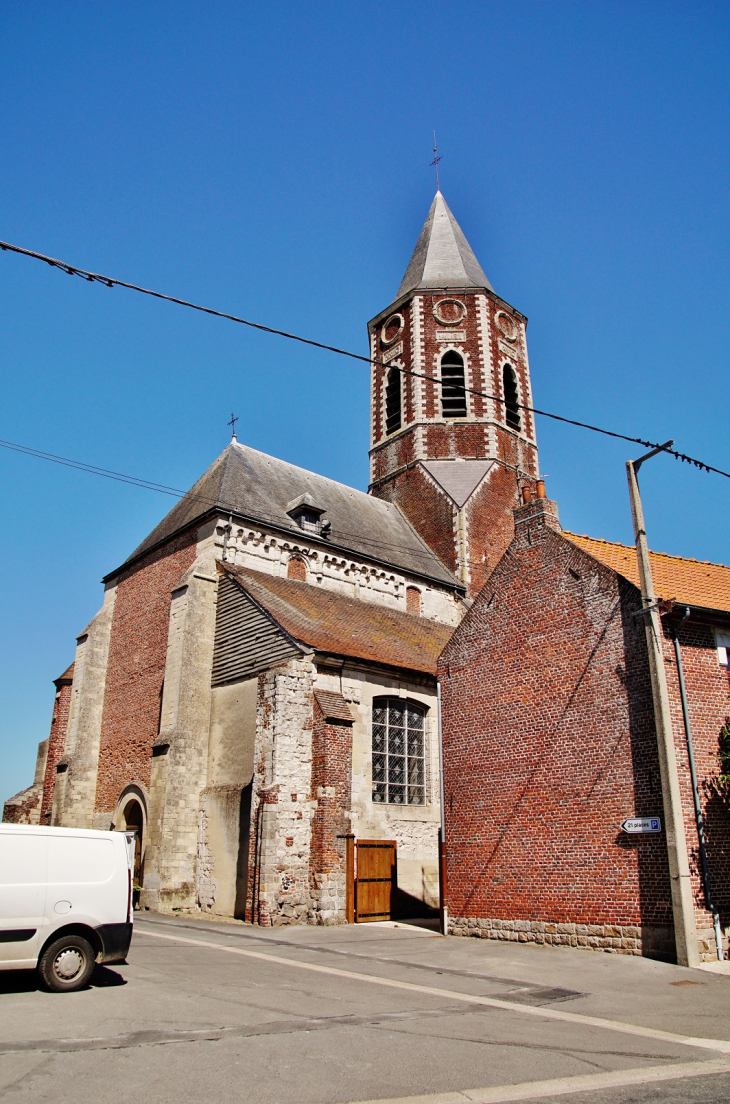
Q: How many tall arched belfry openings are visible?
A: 3